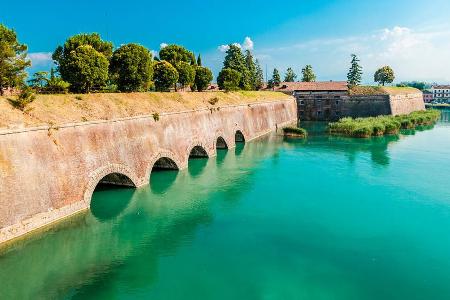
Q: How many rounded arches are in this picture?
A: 5